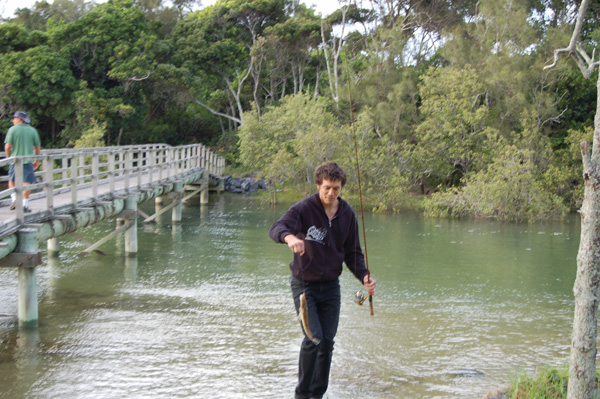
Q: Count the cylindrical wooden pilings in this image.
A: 7